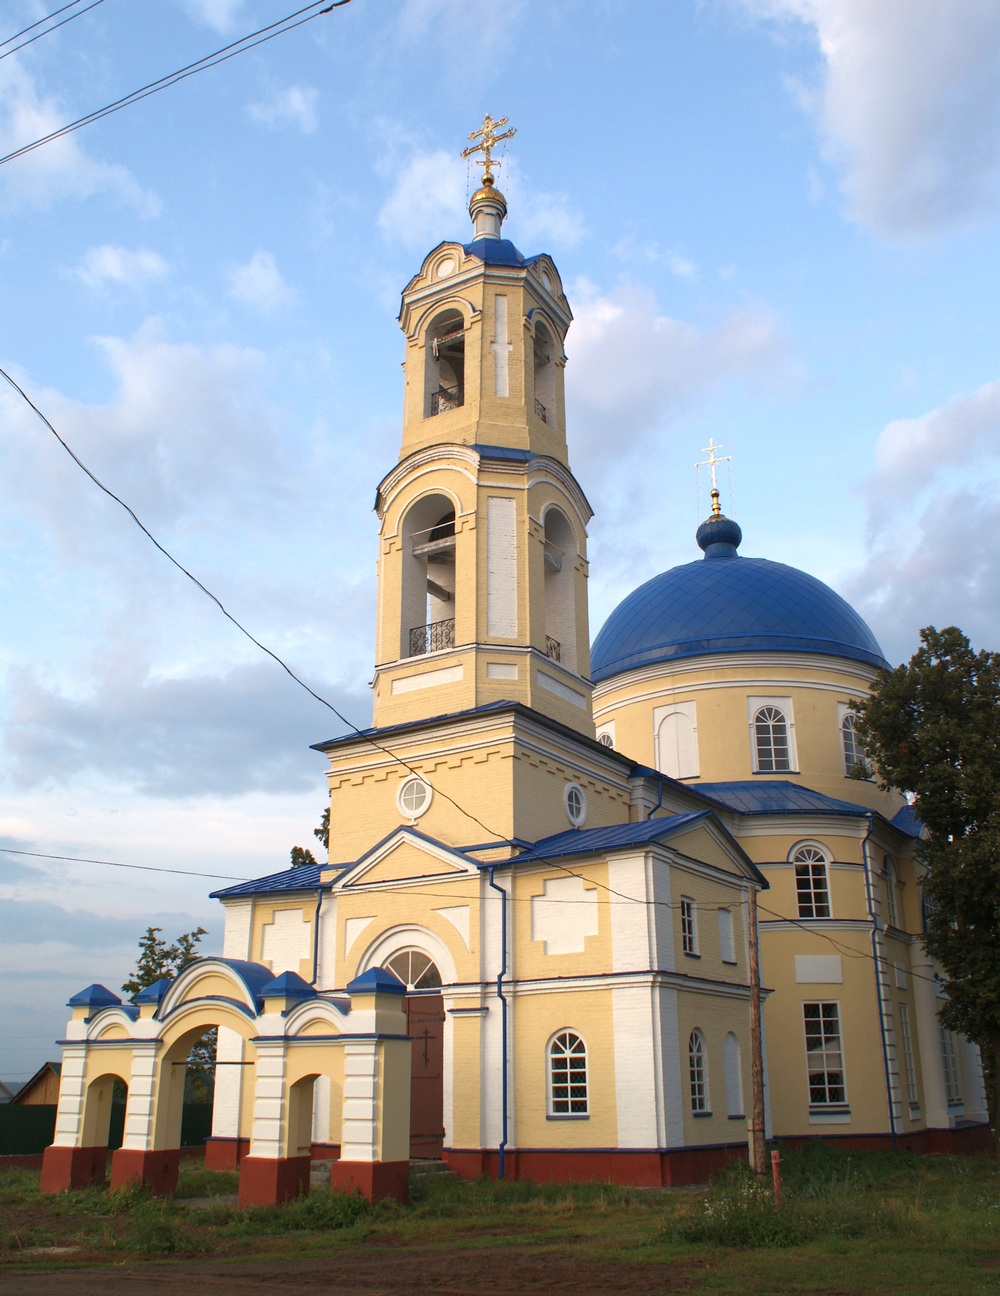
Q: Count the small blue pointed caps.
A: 4